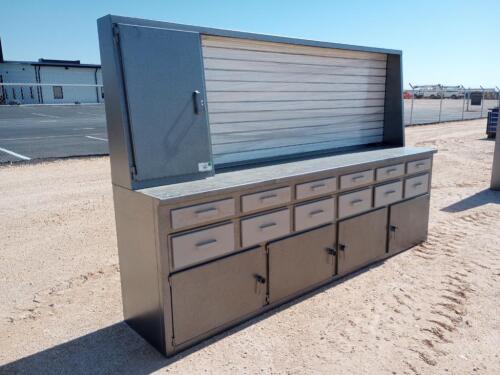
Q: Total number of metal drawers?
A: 12